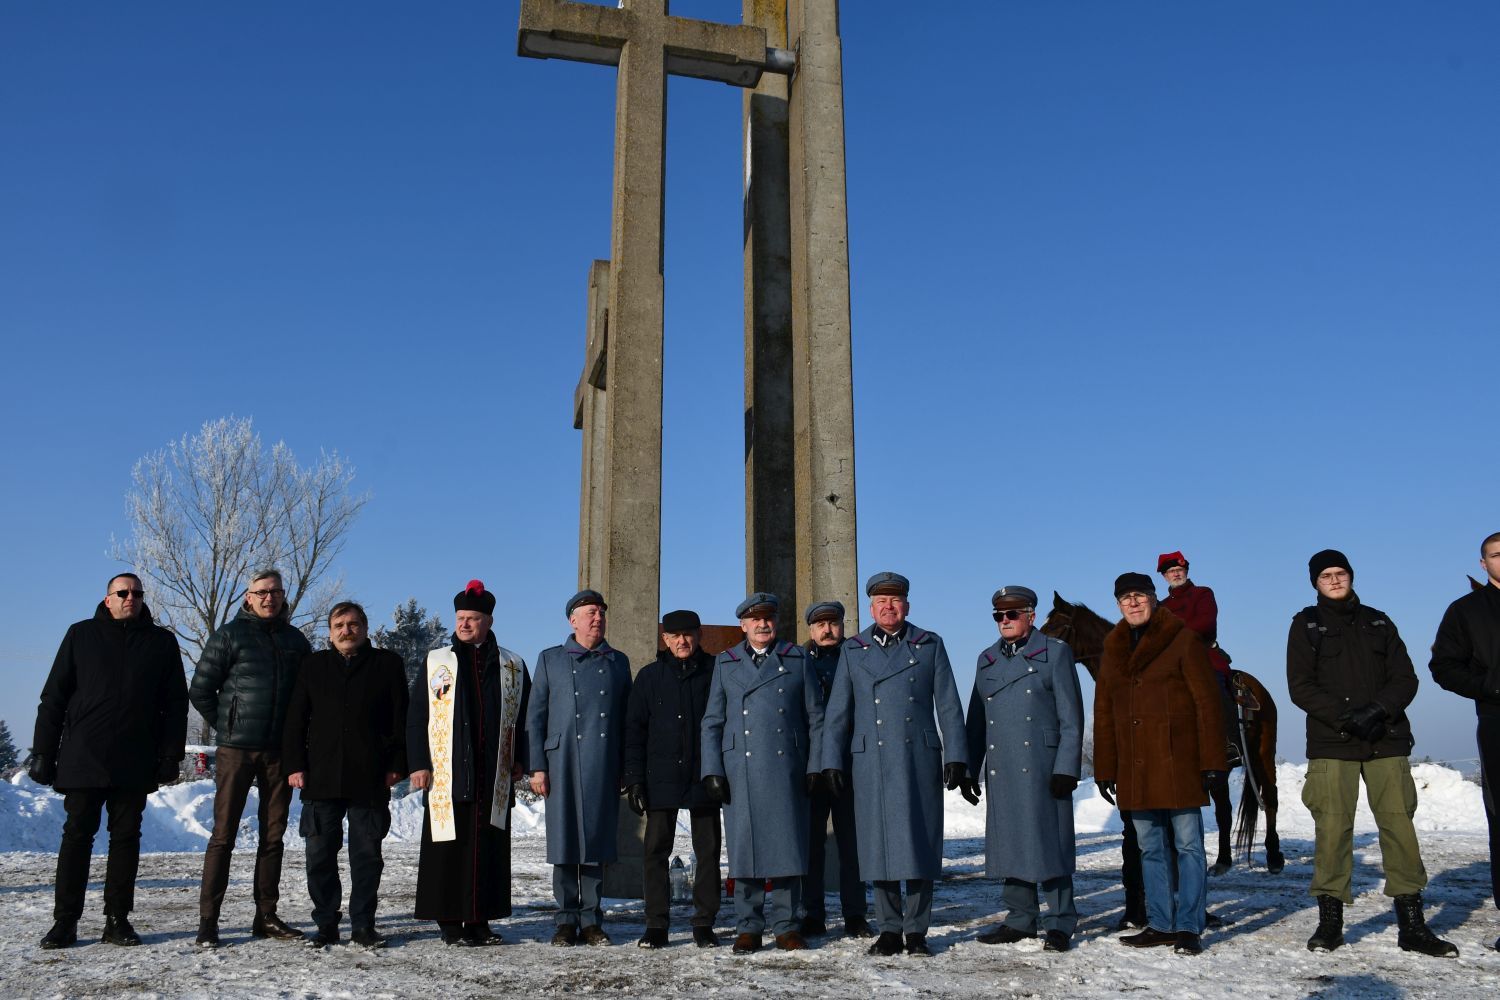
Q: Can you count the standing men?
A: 13